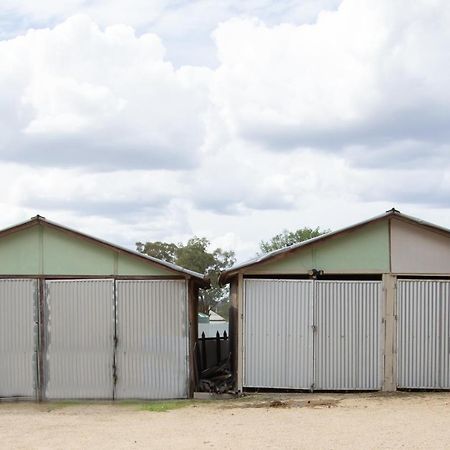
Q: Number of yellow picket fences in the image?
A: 0